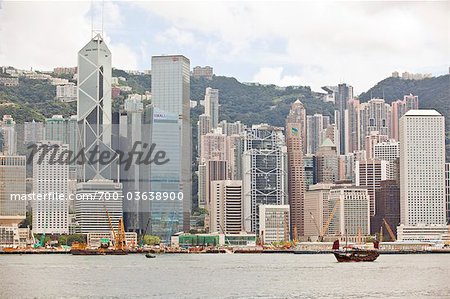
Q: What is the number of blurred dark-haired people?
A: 0